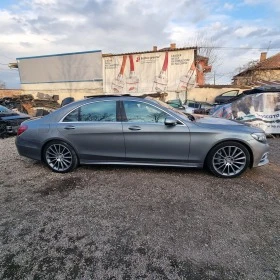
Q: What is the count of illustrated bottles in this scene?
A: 4